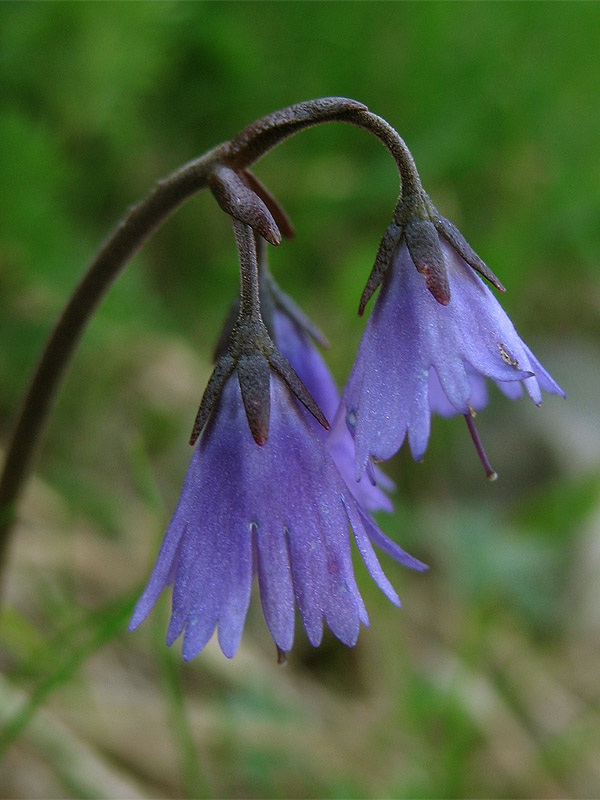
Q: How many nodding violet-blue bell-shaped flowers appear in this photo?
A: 3